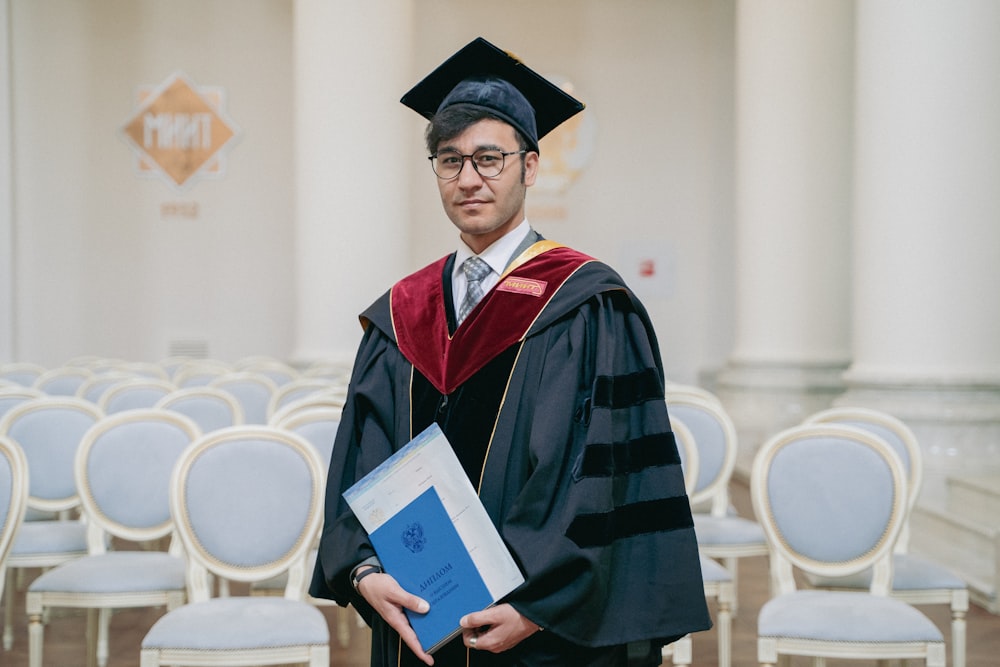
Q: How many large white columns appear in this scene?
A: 3